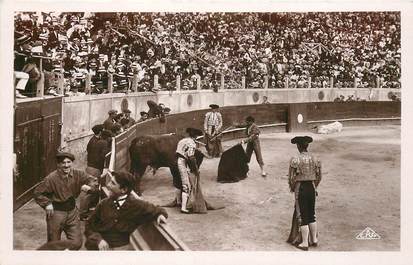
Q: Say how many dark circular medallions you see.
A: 5